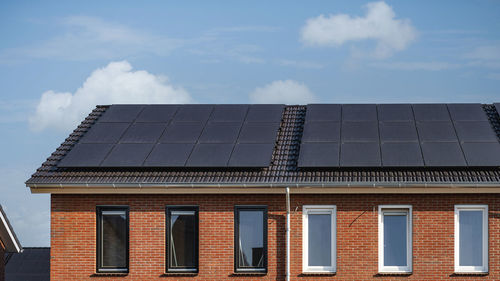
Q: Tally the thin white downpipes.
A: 1